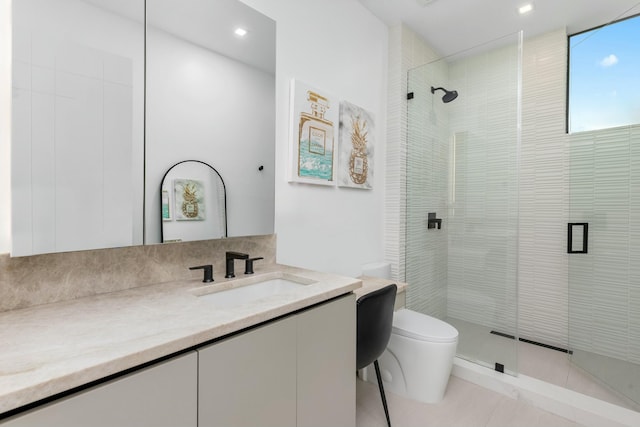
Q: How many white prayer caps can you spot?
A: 0